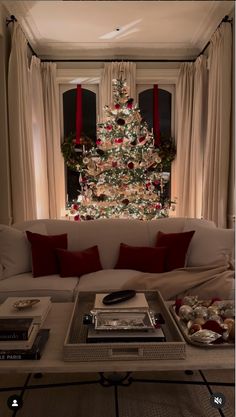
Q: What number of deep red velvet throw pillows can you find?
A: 4